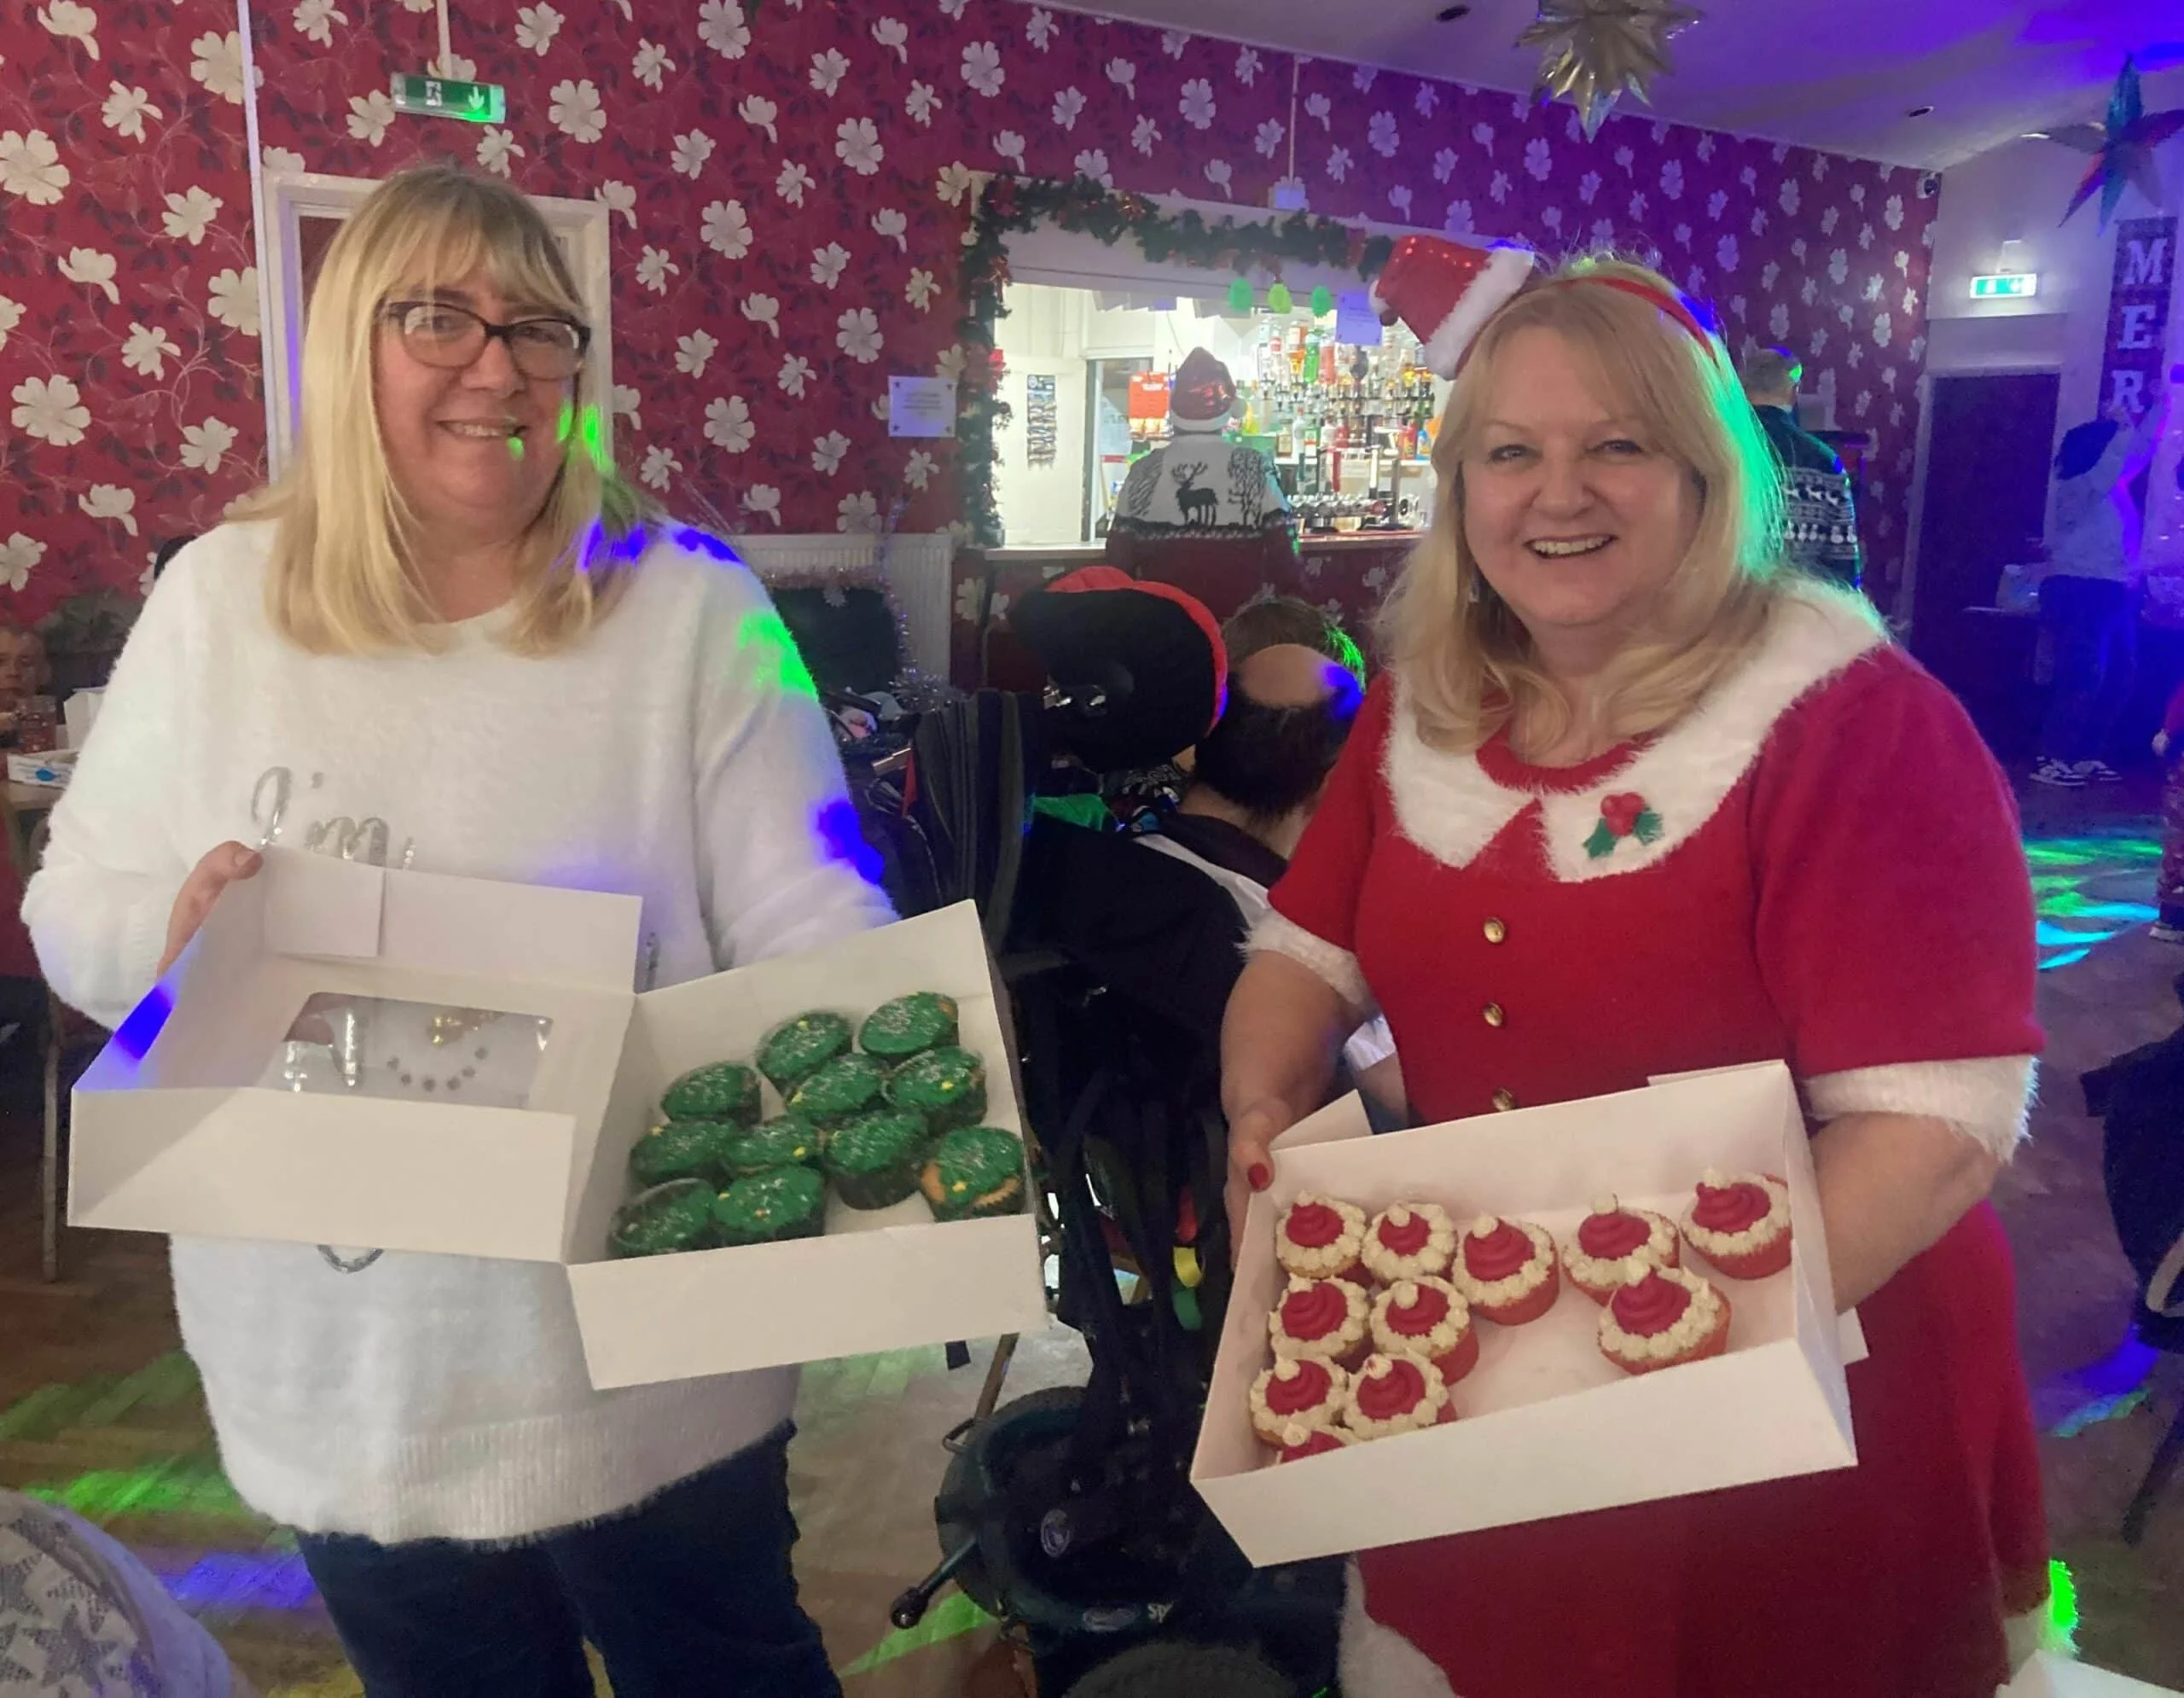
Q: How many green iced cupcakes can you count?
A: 11